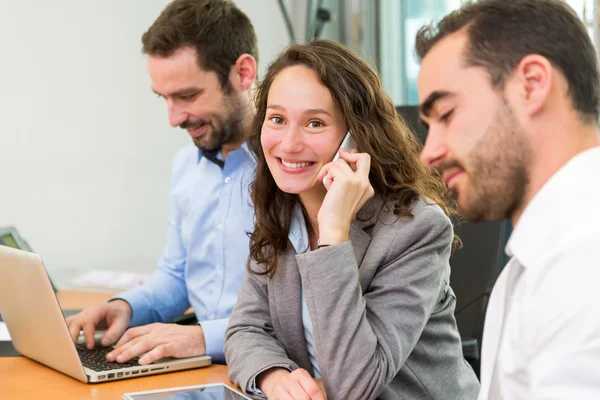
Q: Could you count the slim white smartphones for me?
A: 1